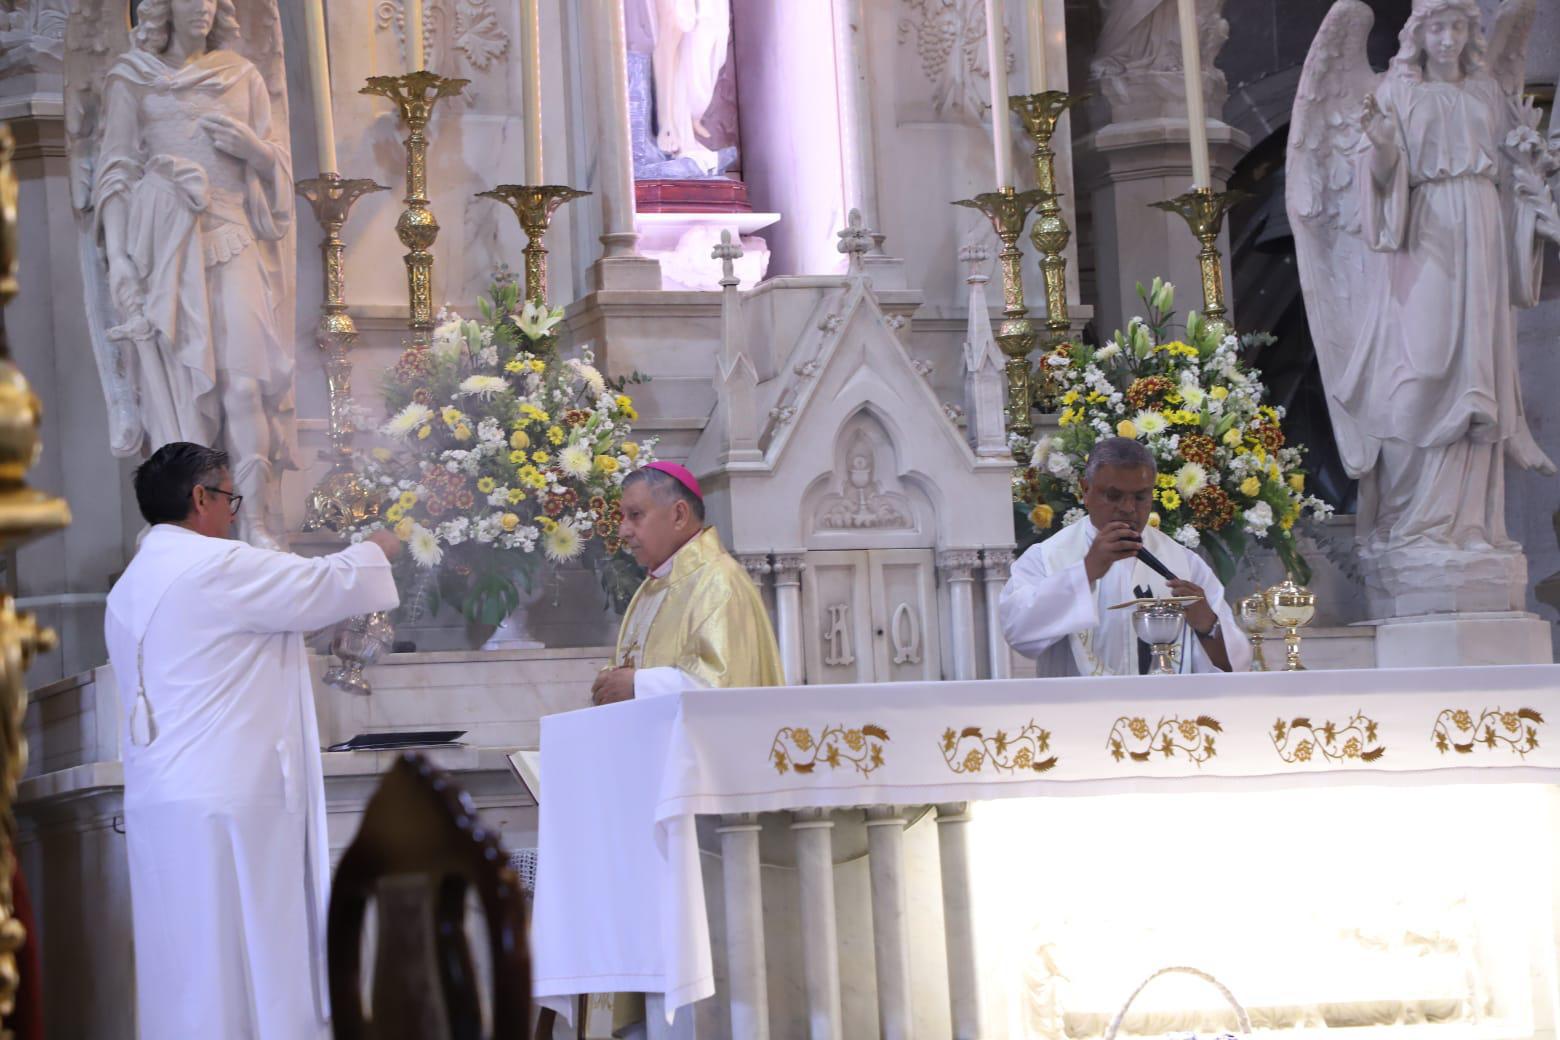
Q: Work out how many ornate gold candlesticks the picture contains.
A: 6